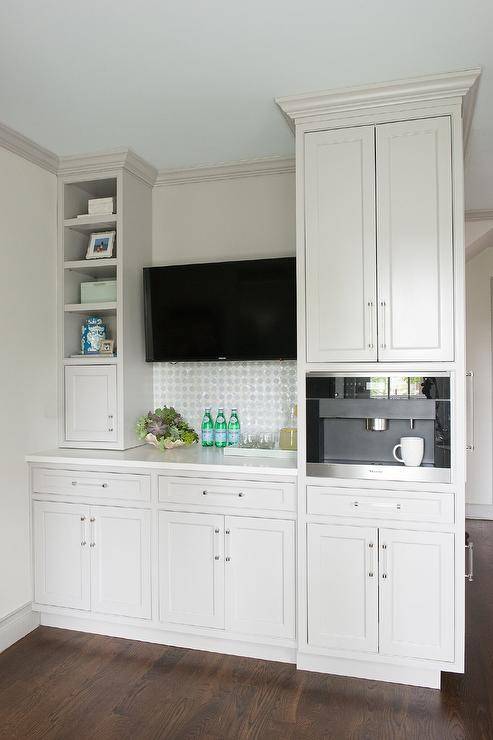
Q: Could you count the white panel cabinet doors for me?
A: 9